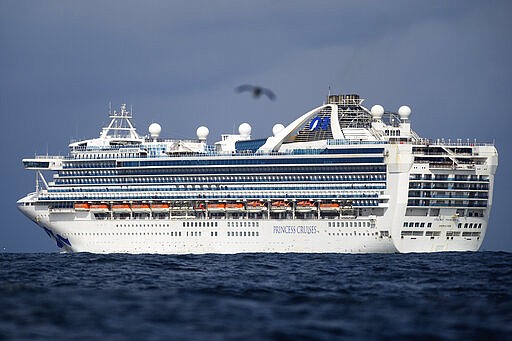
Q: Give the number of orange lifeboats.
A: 11